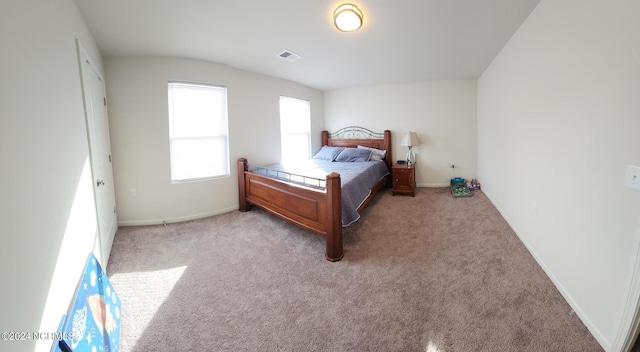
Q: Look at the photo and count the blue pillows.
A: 2